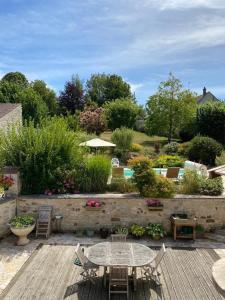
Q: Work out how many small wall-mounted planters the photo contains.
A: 2